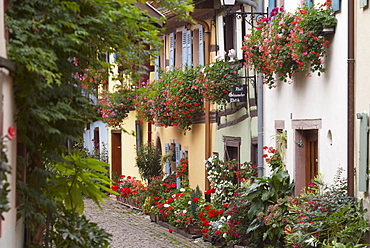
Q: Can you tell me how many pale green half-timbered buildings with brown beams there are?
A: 1